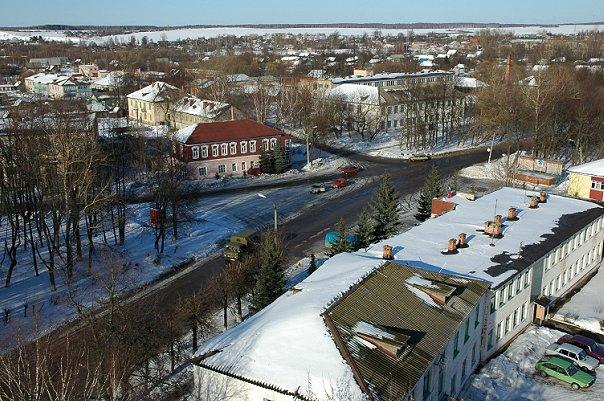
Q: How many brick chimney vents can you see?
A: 8